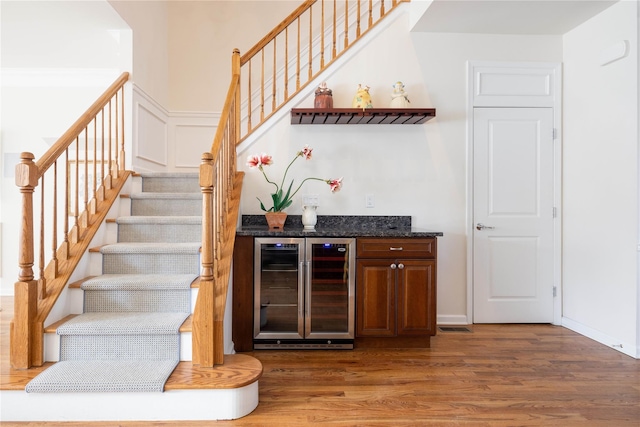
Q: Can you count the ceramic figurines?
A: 3